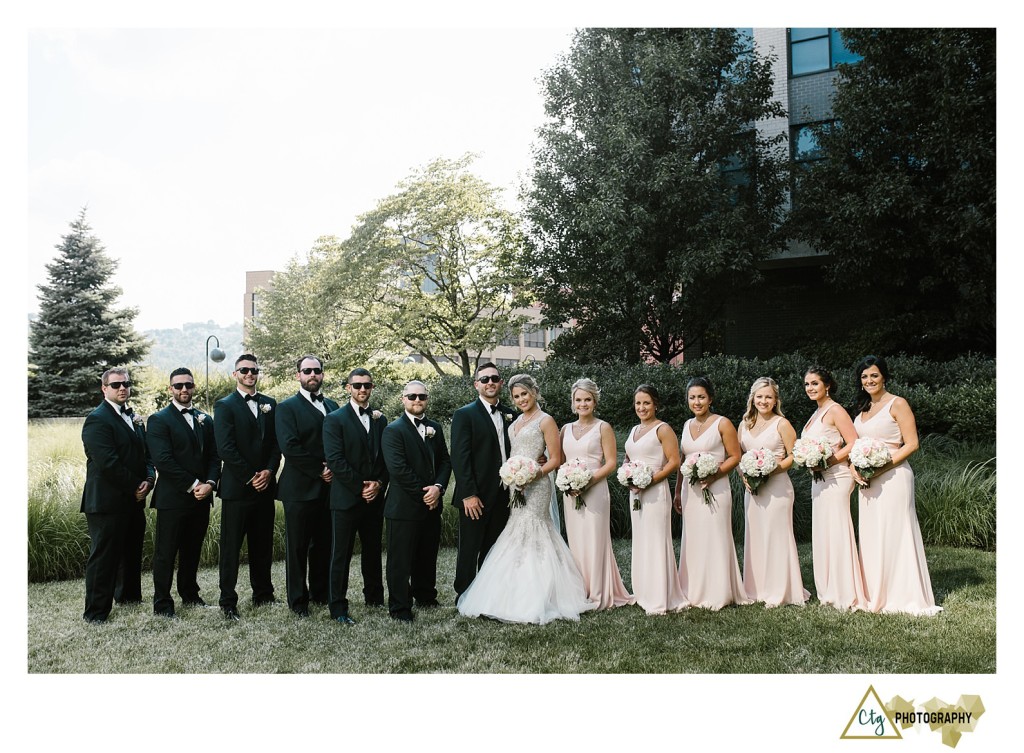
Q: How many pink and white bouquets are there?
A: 7